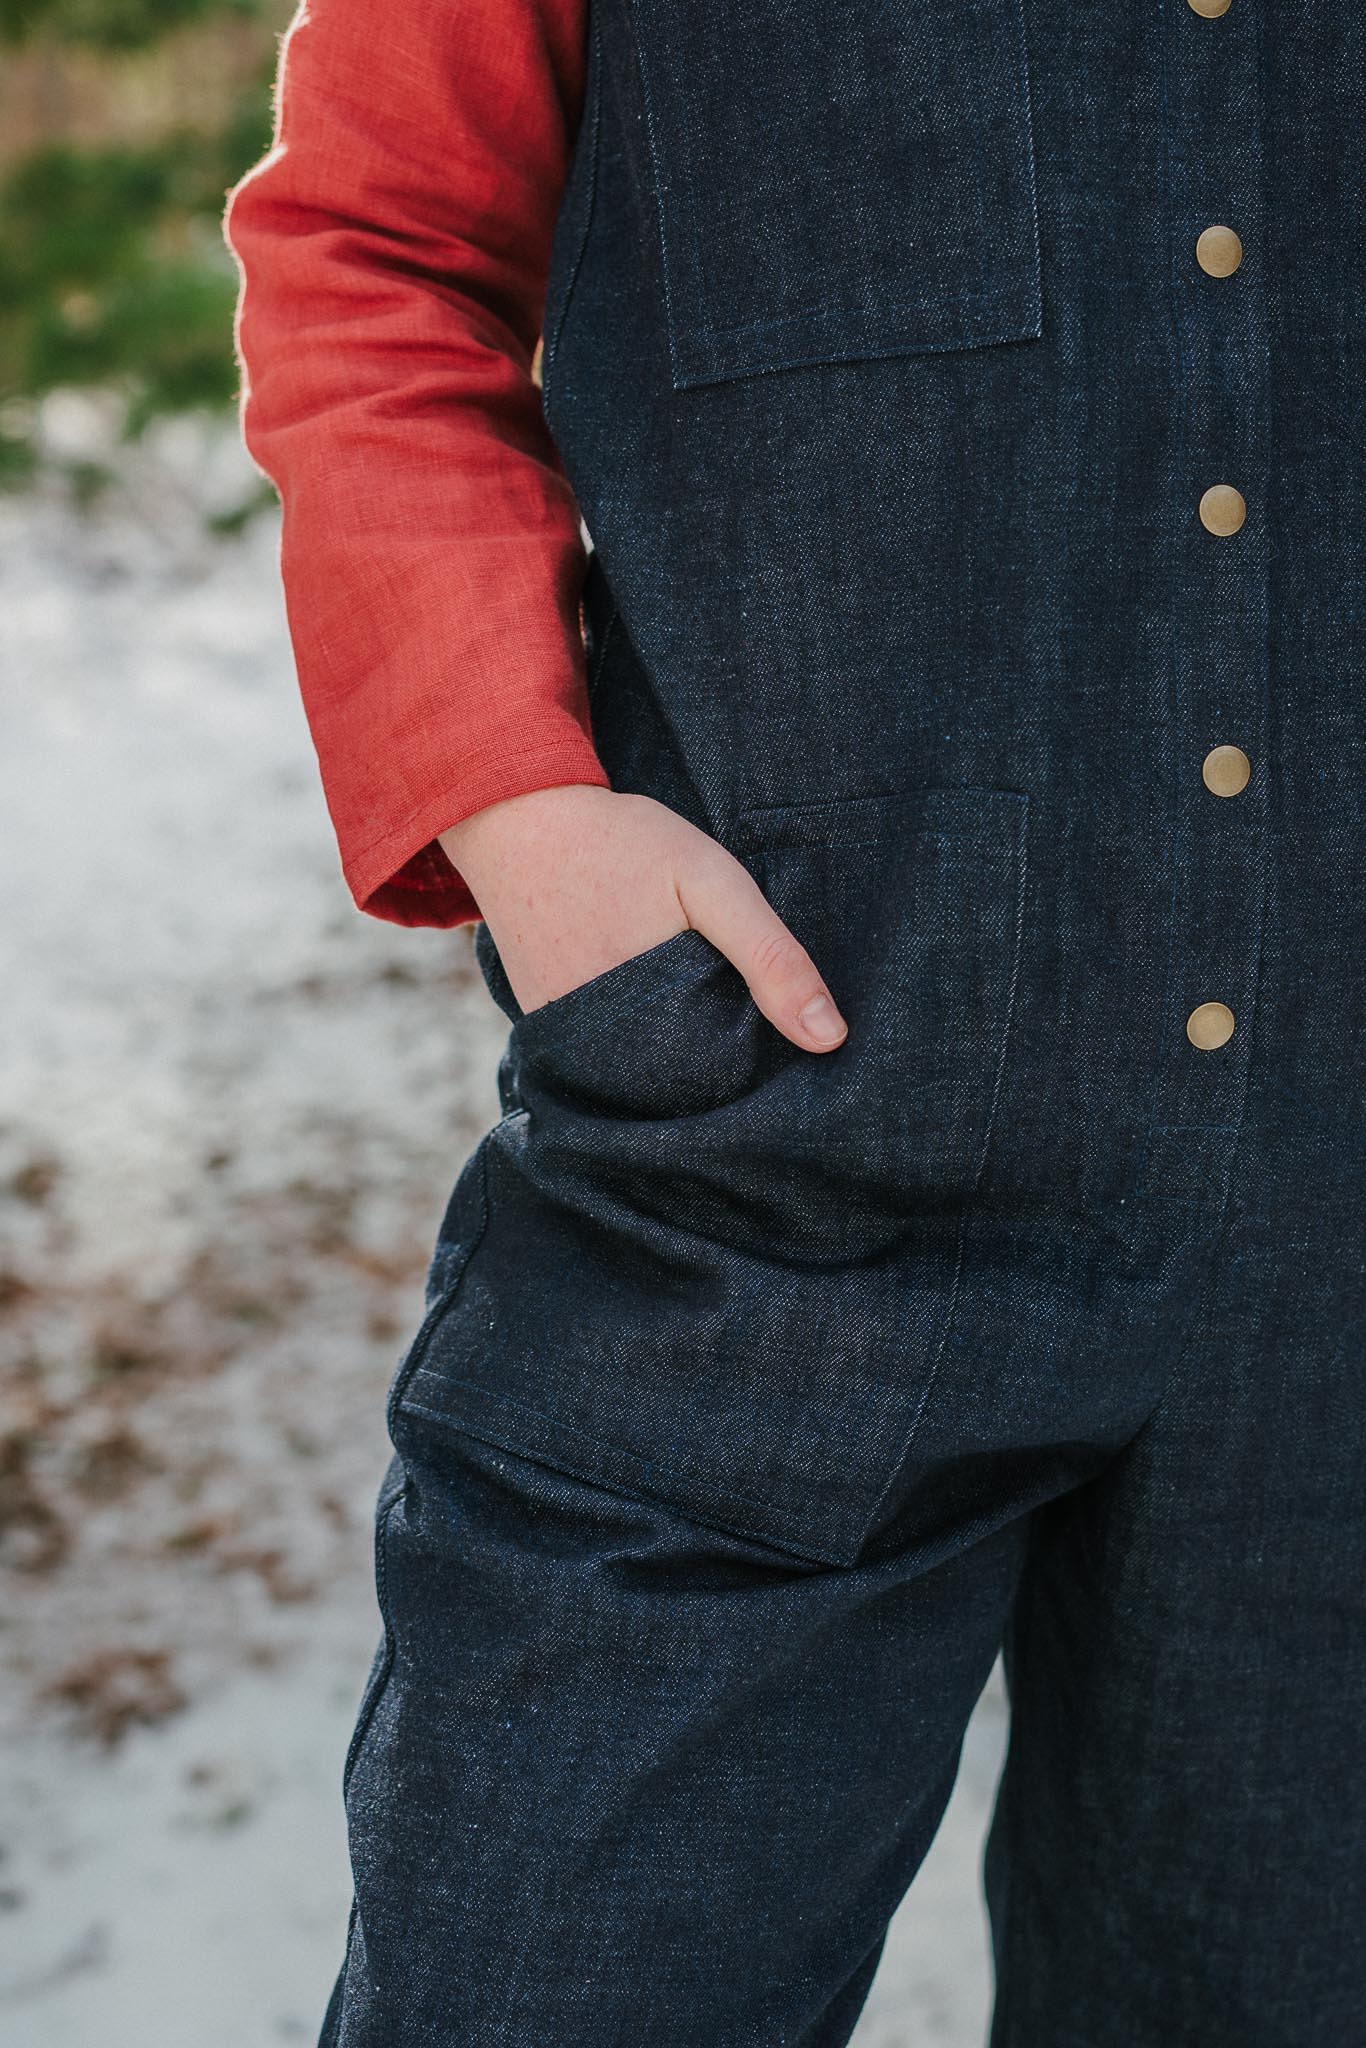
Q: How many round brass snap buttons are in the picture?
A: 5